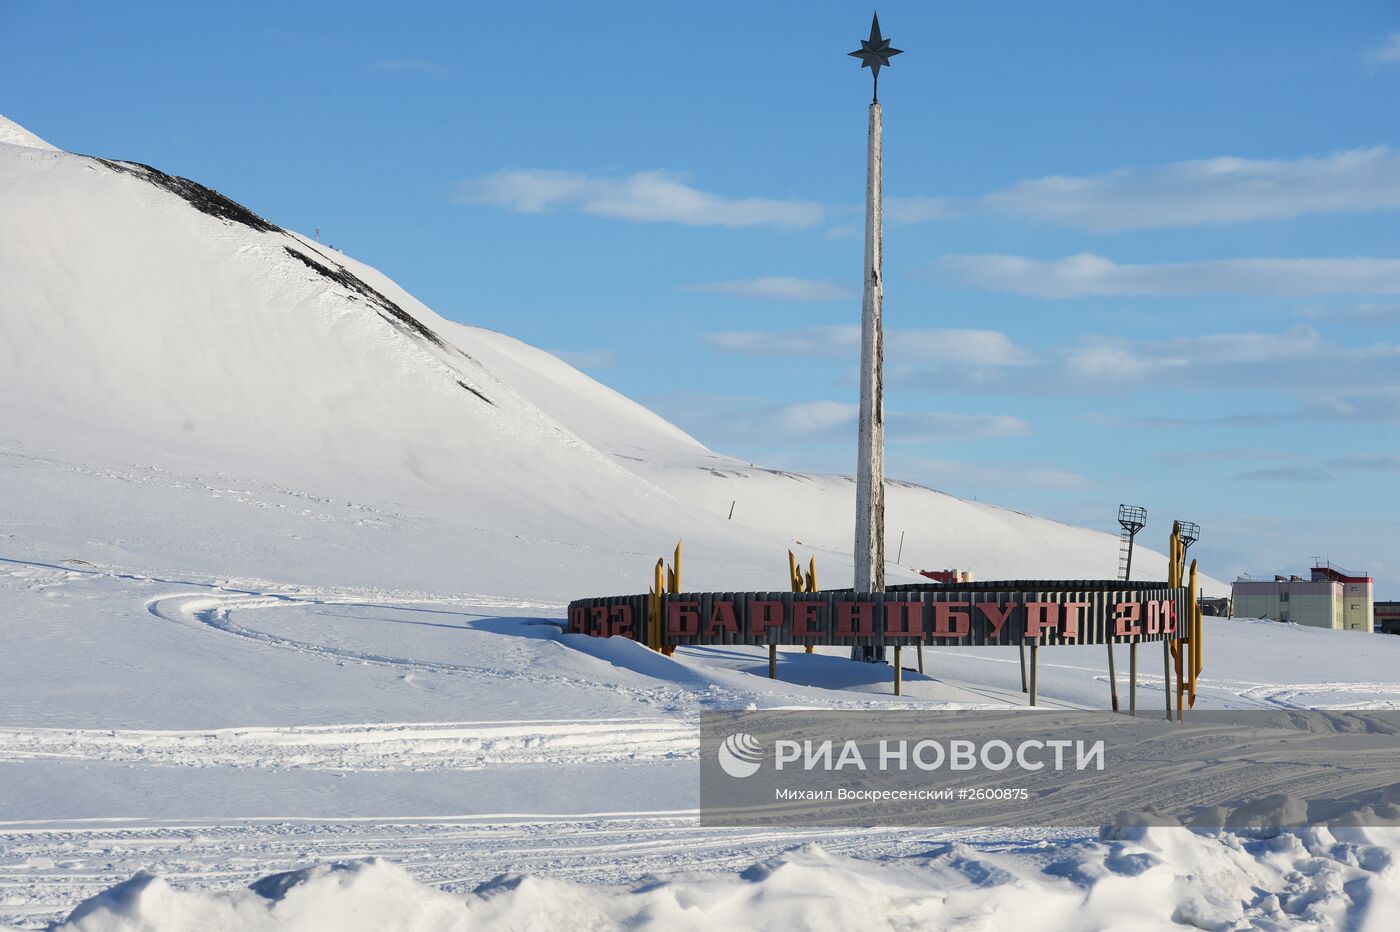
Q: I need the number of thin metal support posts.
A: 8